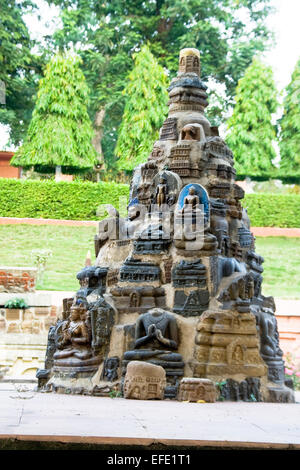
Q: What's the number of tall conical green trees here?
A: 4